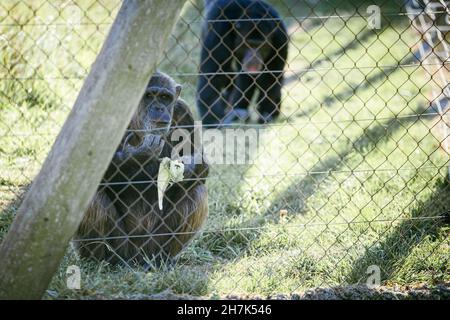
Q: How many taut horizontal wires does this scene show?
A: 5